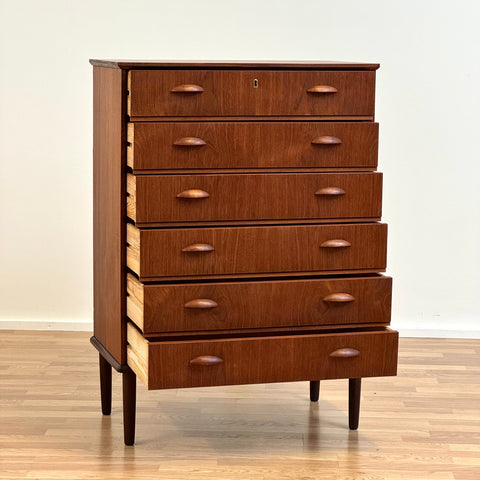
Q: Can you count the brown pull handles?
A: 12